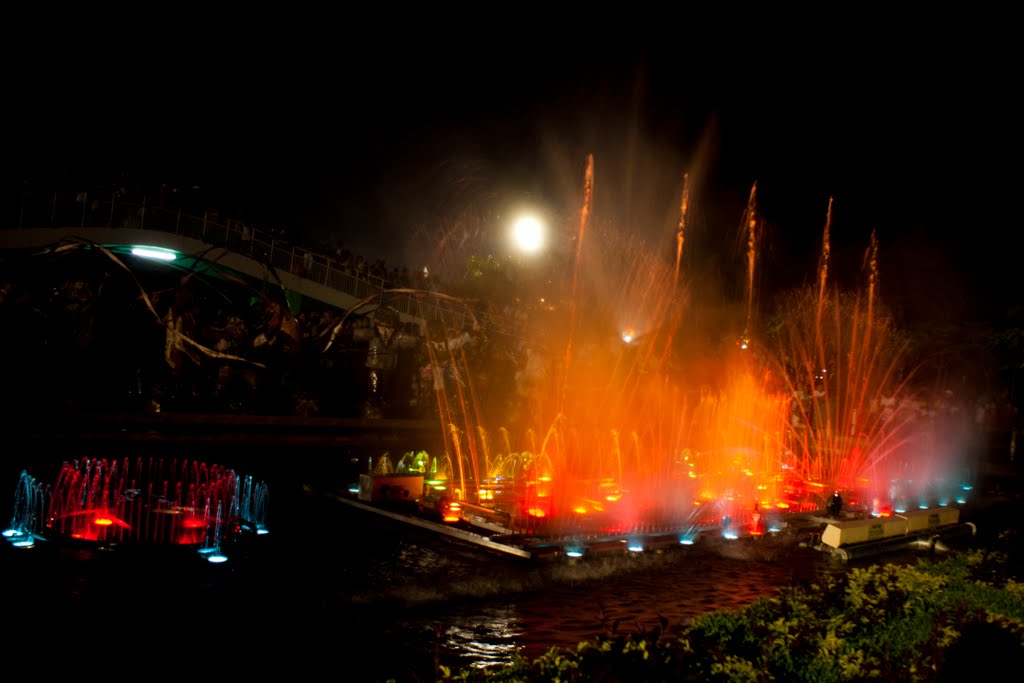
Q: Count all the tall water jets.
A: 5